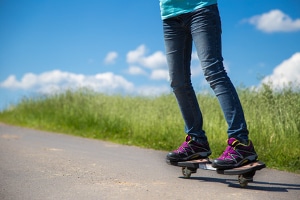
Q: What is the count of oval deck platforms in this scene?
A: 2